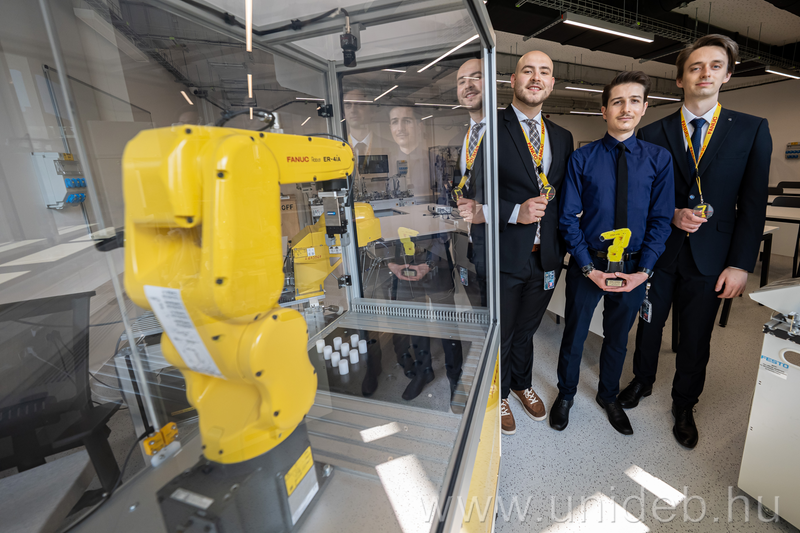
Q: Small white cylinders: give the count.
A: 9